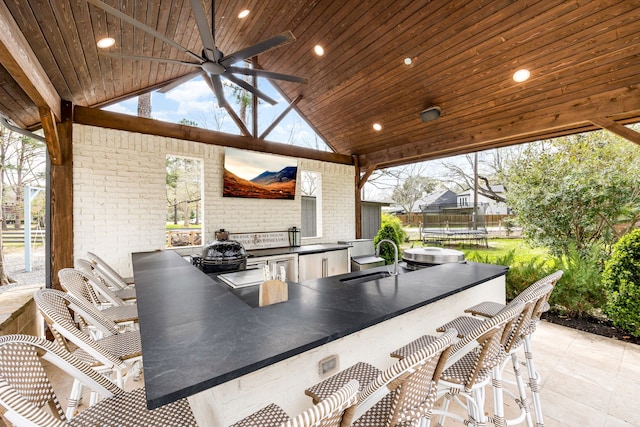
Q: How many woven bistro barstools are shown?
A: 10